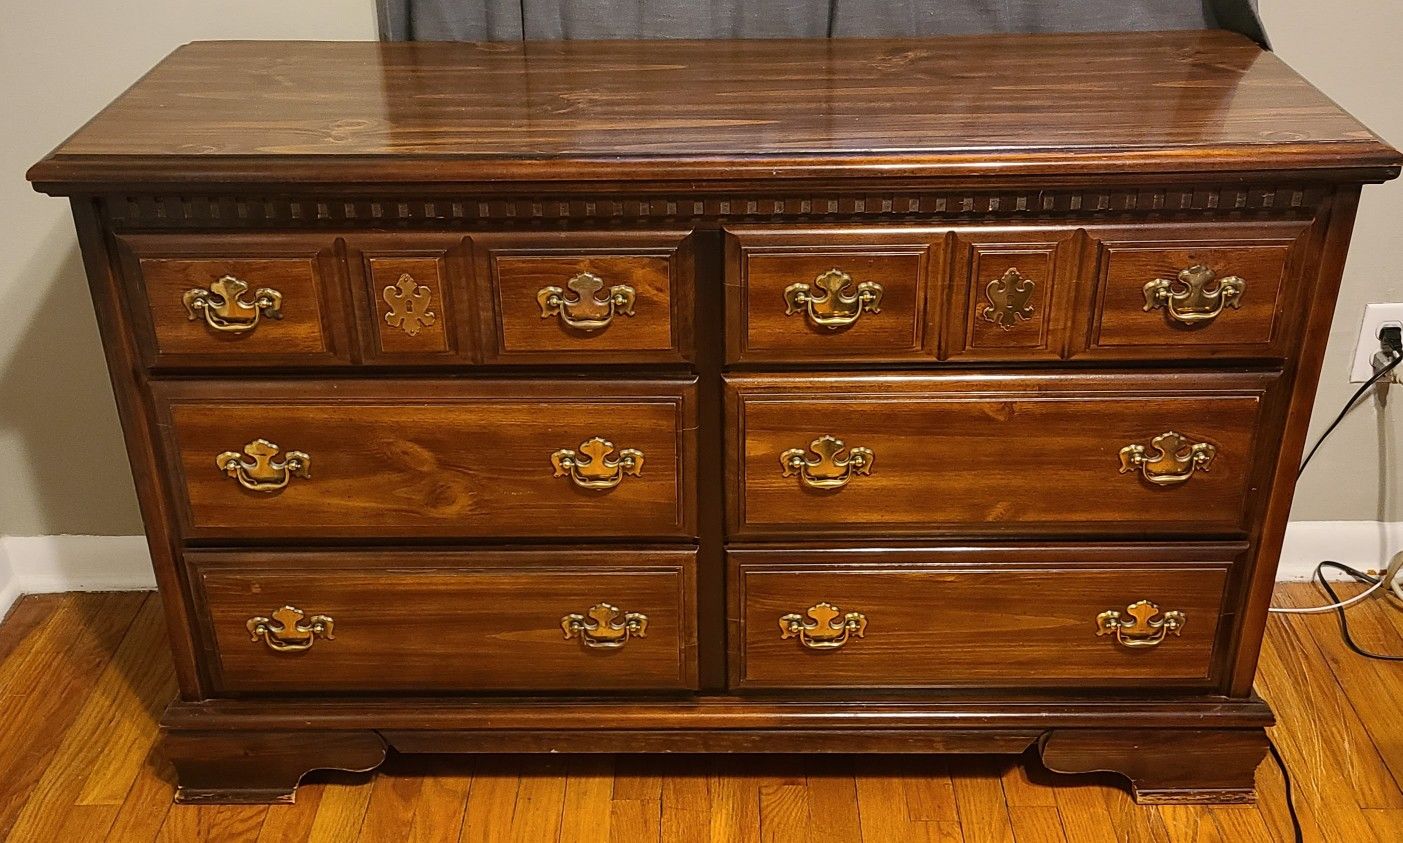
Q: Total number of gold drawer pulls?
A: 12